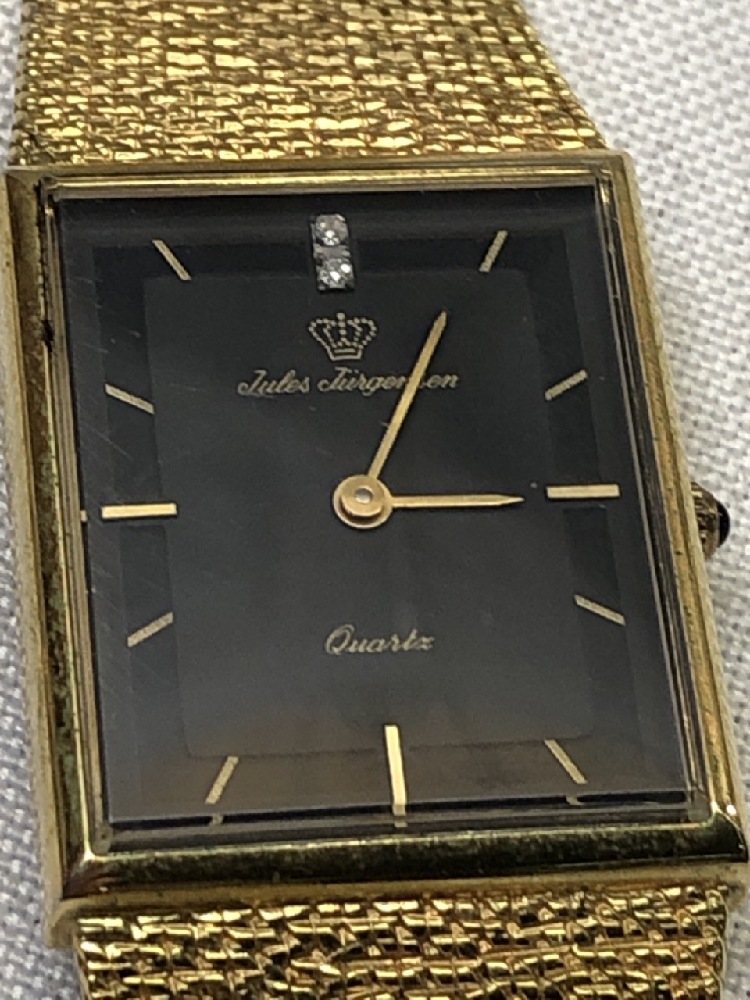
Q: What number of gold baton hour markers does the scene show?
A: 11